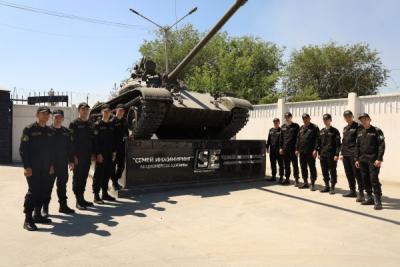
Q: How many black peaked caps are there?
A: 11